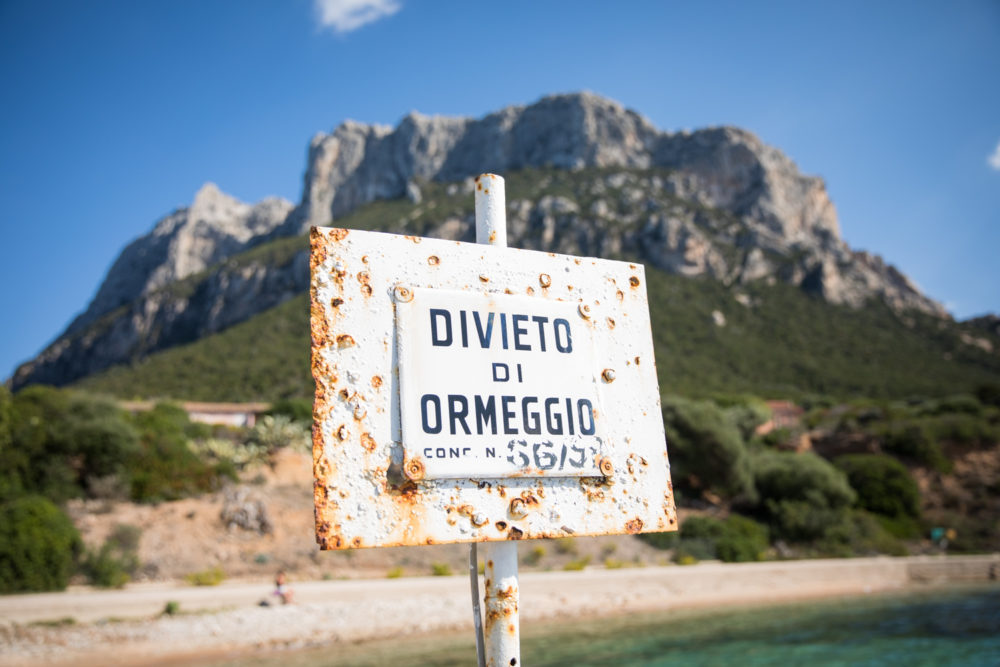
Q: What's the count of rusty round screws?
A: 4